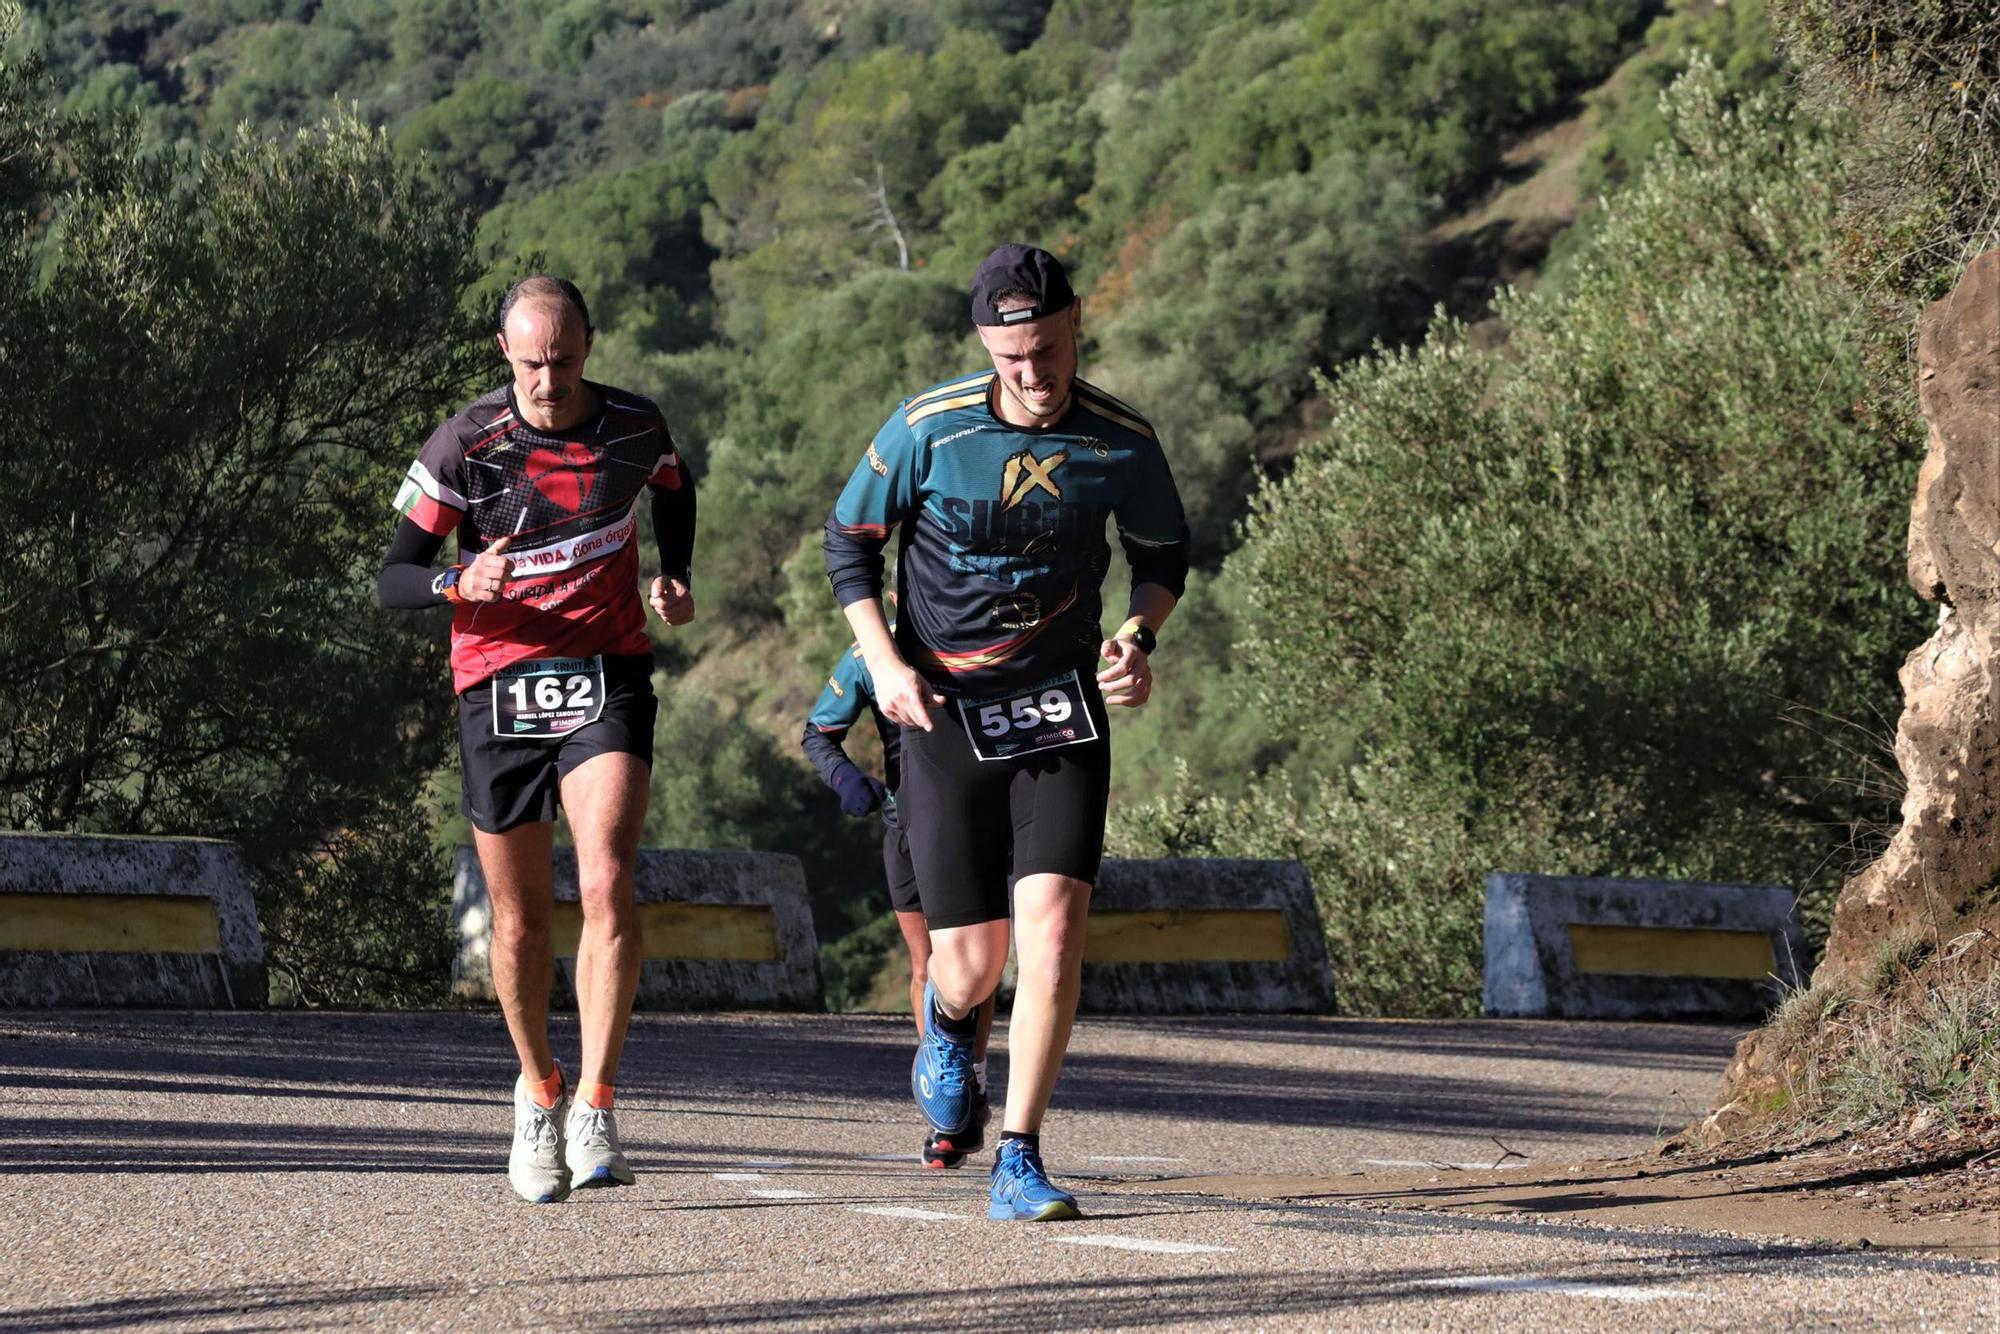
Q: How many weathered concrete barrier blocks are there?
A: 4